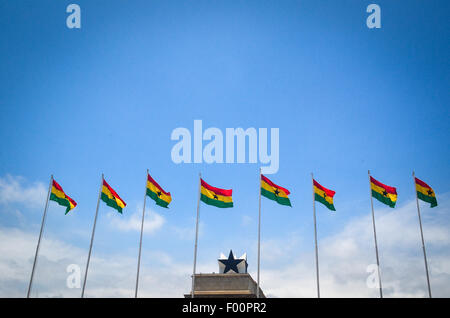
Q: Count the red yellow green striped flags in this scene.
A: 8